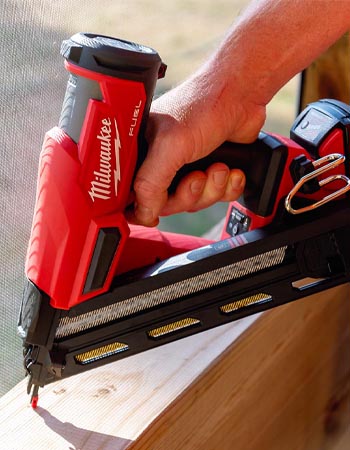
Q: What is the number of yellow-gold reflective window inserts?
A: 3